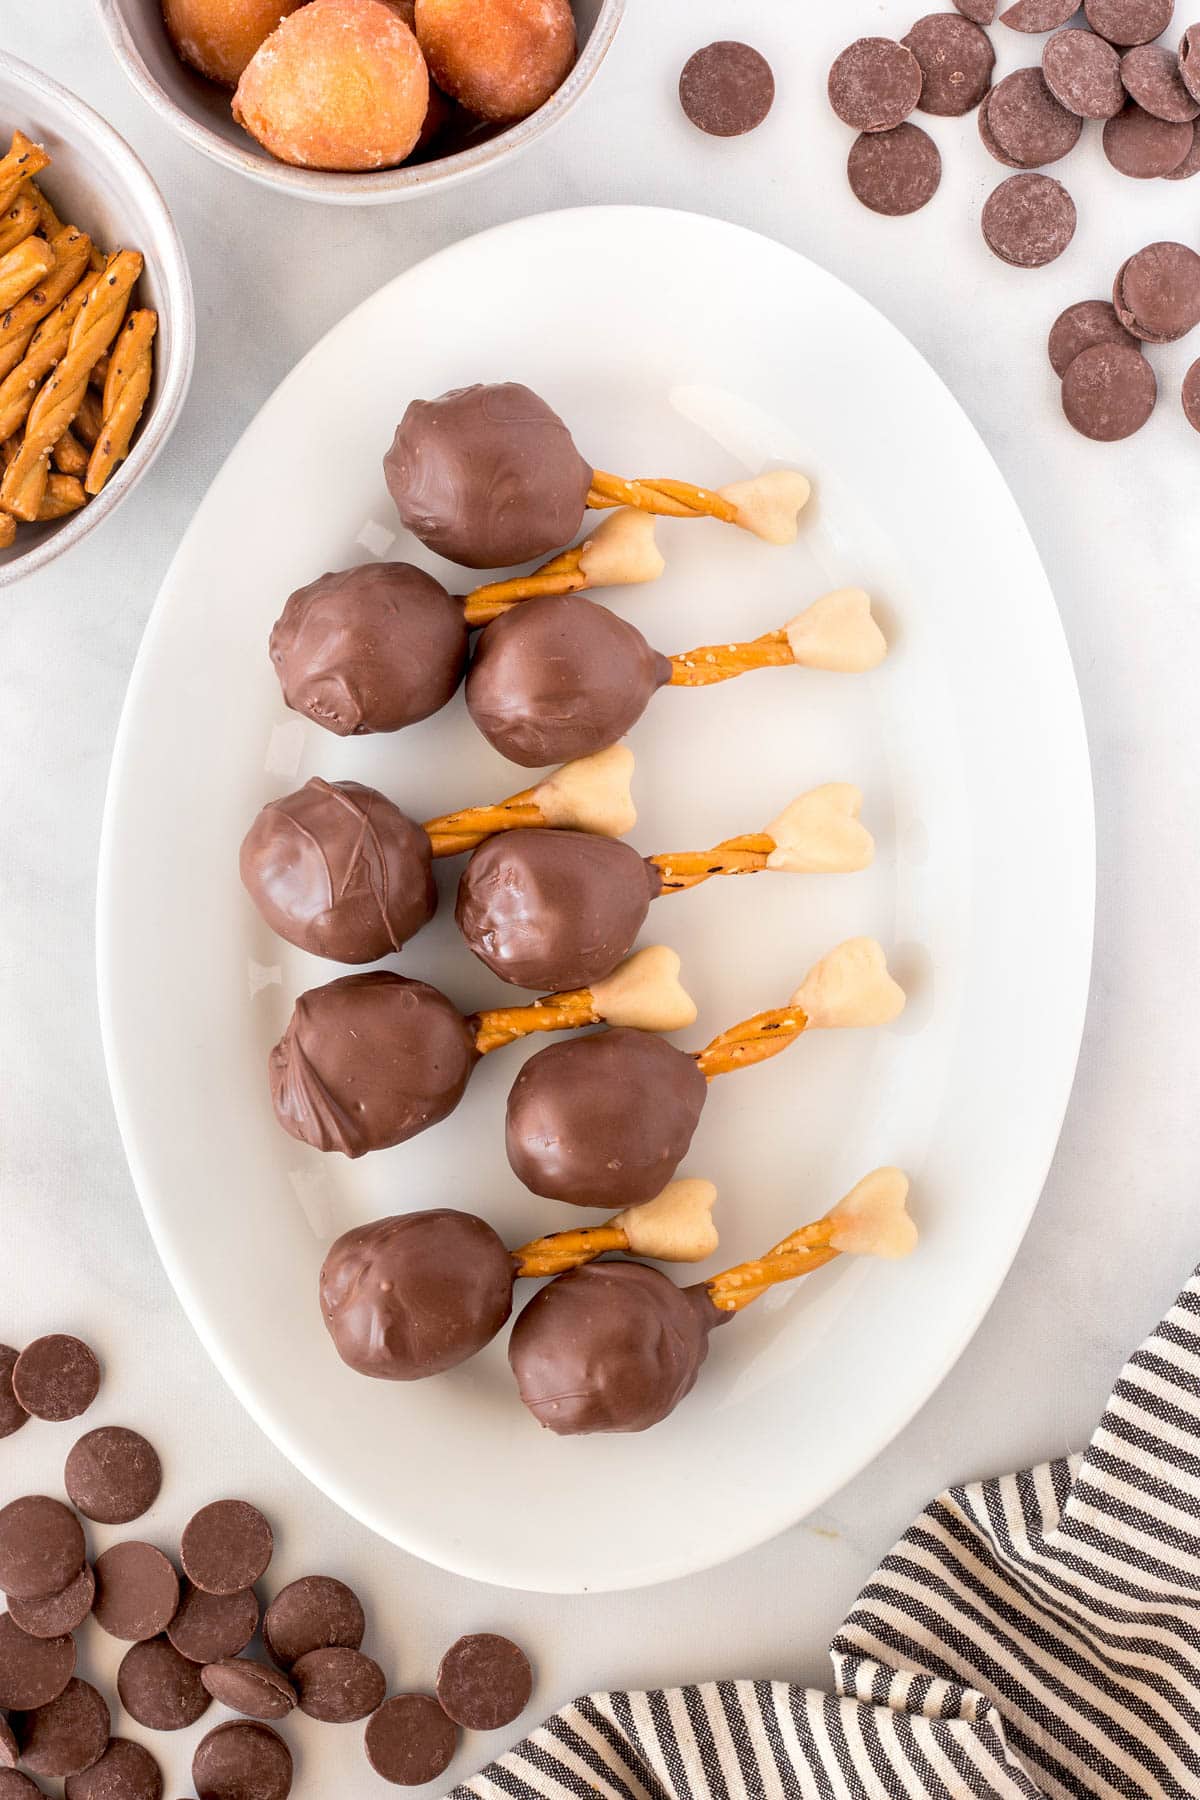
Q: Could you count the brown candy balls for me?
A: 9